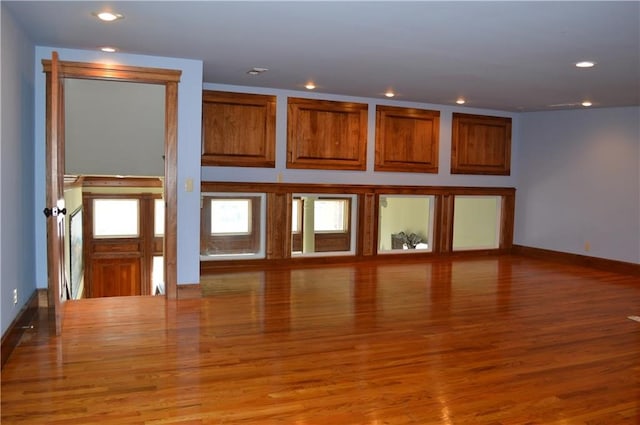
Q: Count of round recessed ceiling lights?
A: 7